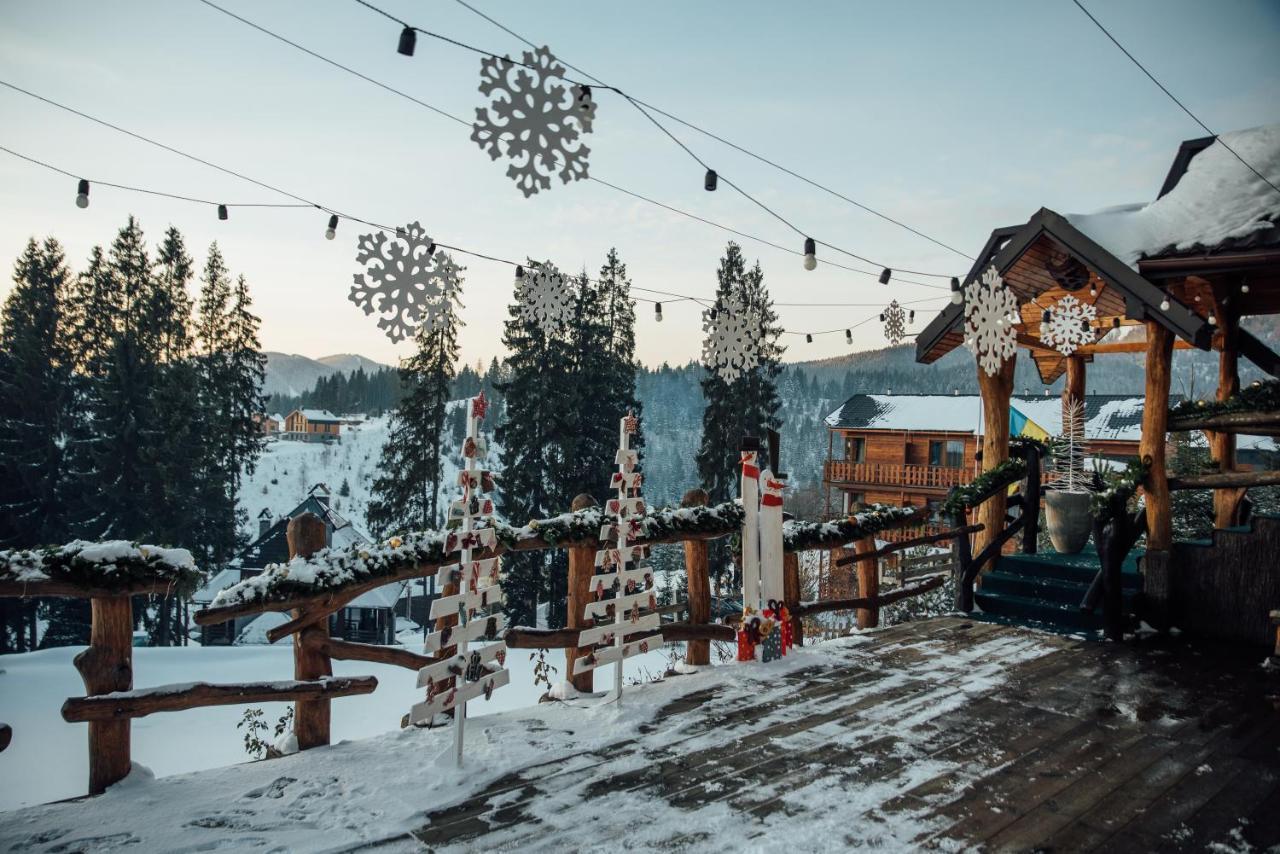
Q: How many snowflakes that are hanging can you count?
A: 7